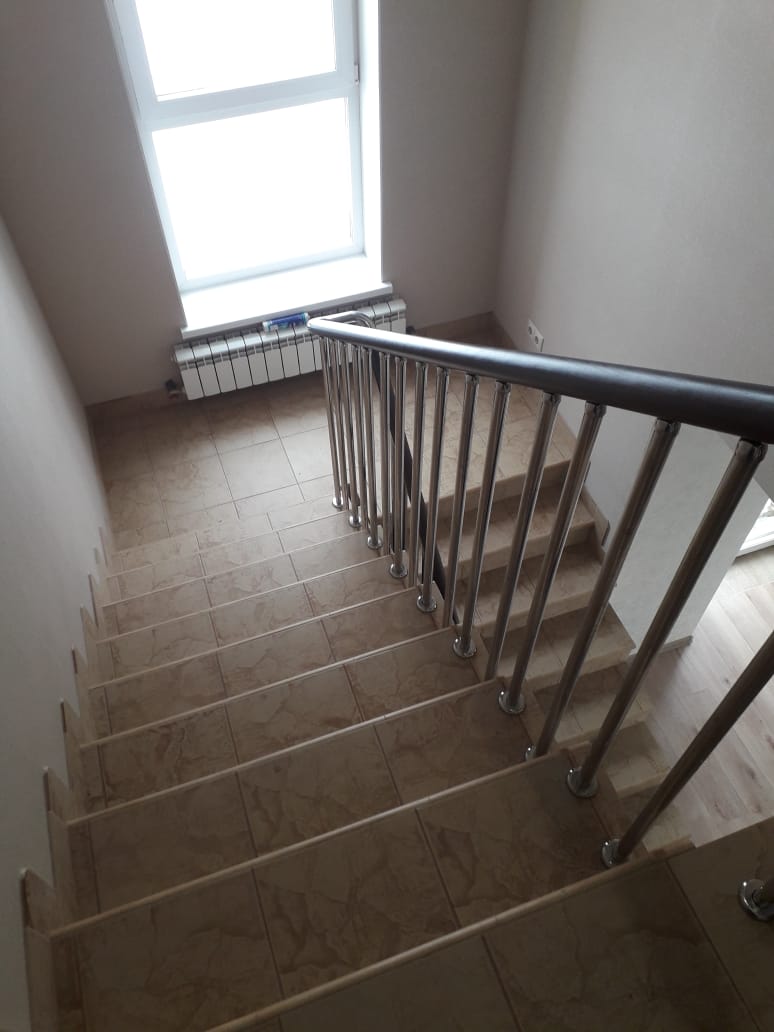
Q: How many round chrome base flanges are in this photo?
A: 11